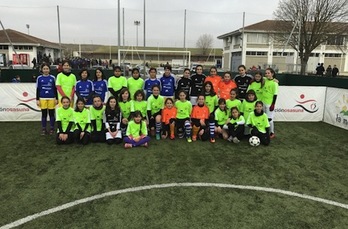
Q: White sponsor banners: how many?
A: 3